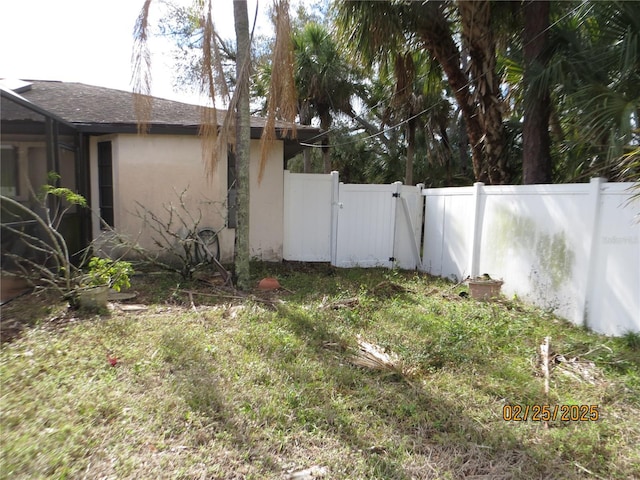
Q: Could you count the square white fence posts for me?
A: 5